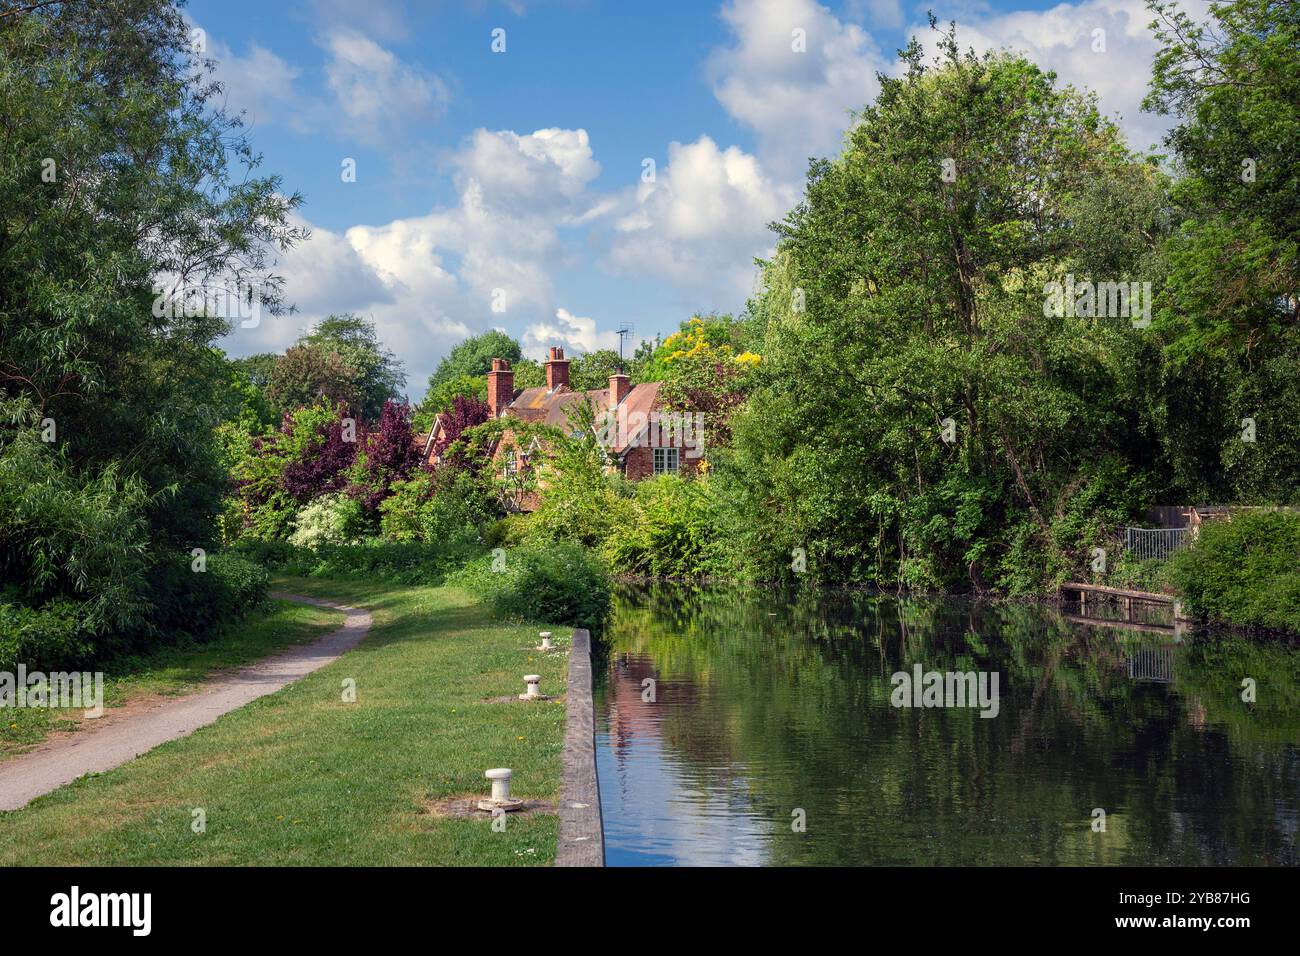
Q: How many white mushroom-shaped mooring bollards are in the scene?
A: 3